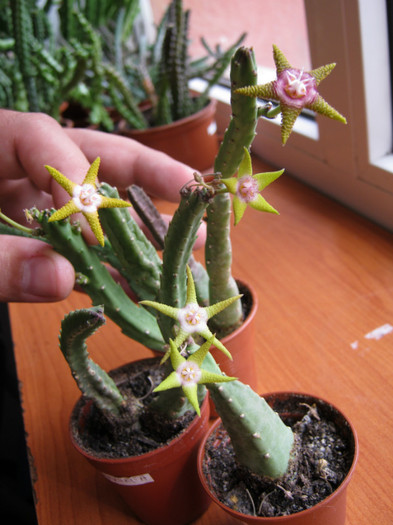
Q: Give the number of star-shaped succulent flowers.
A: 5